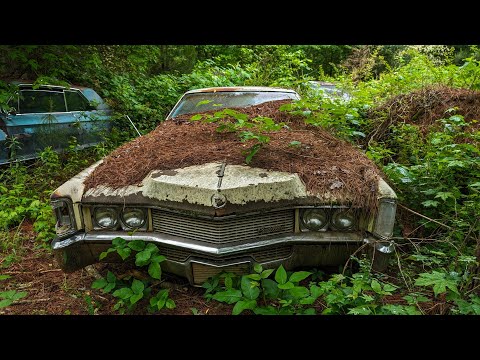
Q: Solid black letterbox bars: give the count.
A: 2